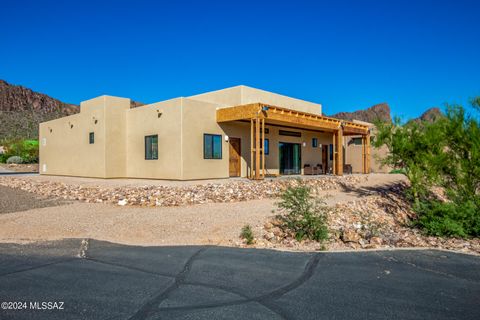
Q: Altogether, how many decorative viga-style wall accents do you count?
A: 4